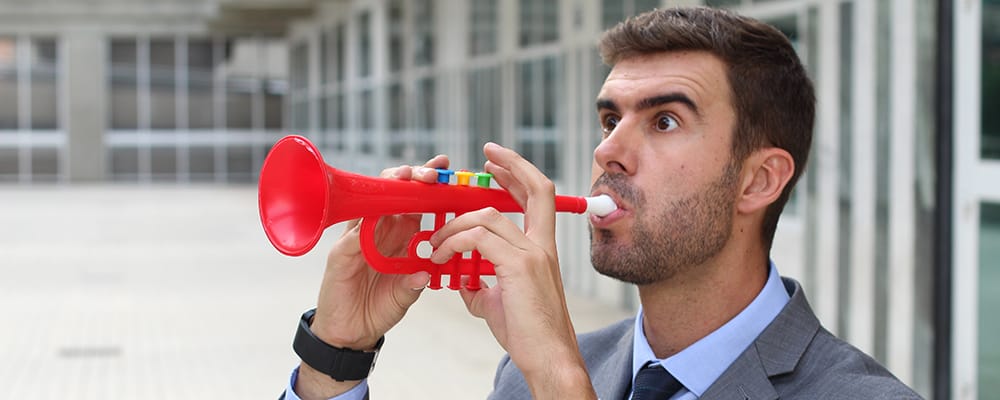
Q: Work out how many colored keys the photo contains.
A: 3